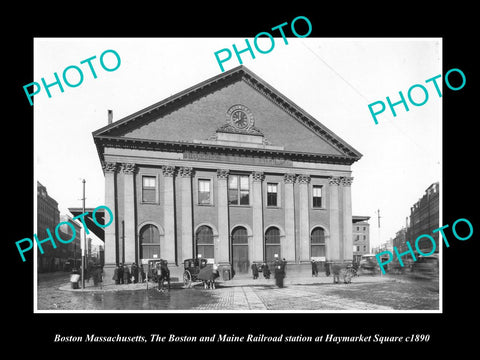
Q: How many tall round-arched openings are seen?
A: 5